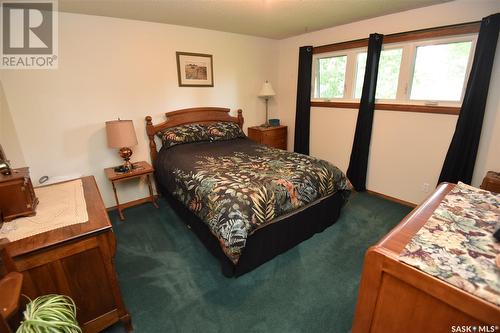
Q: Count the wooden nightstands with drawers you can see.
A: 1